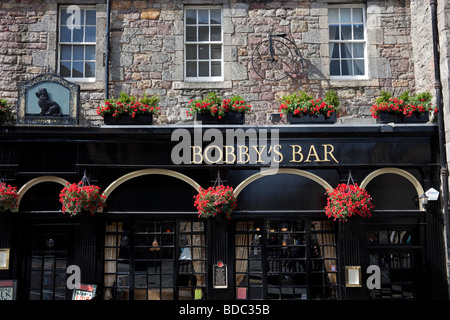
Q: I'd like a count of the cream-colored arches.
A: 4